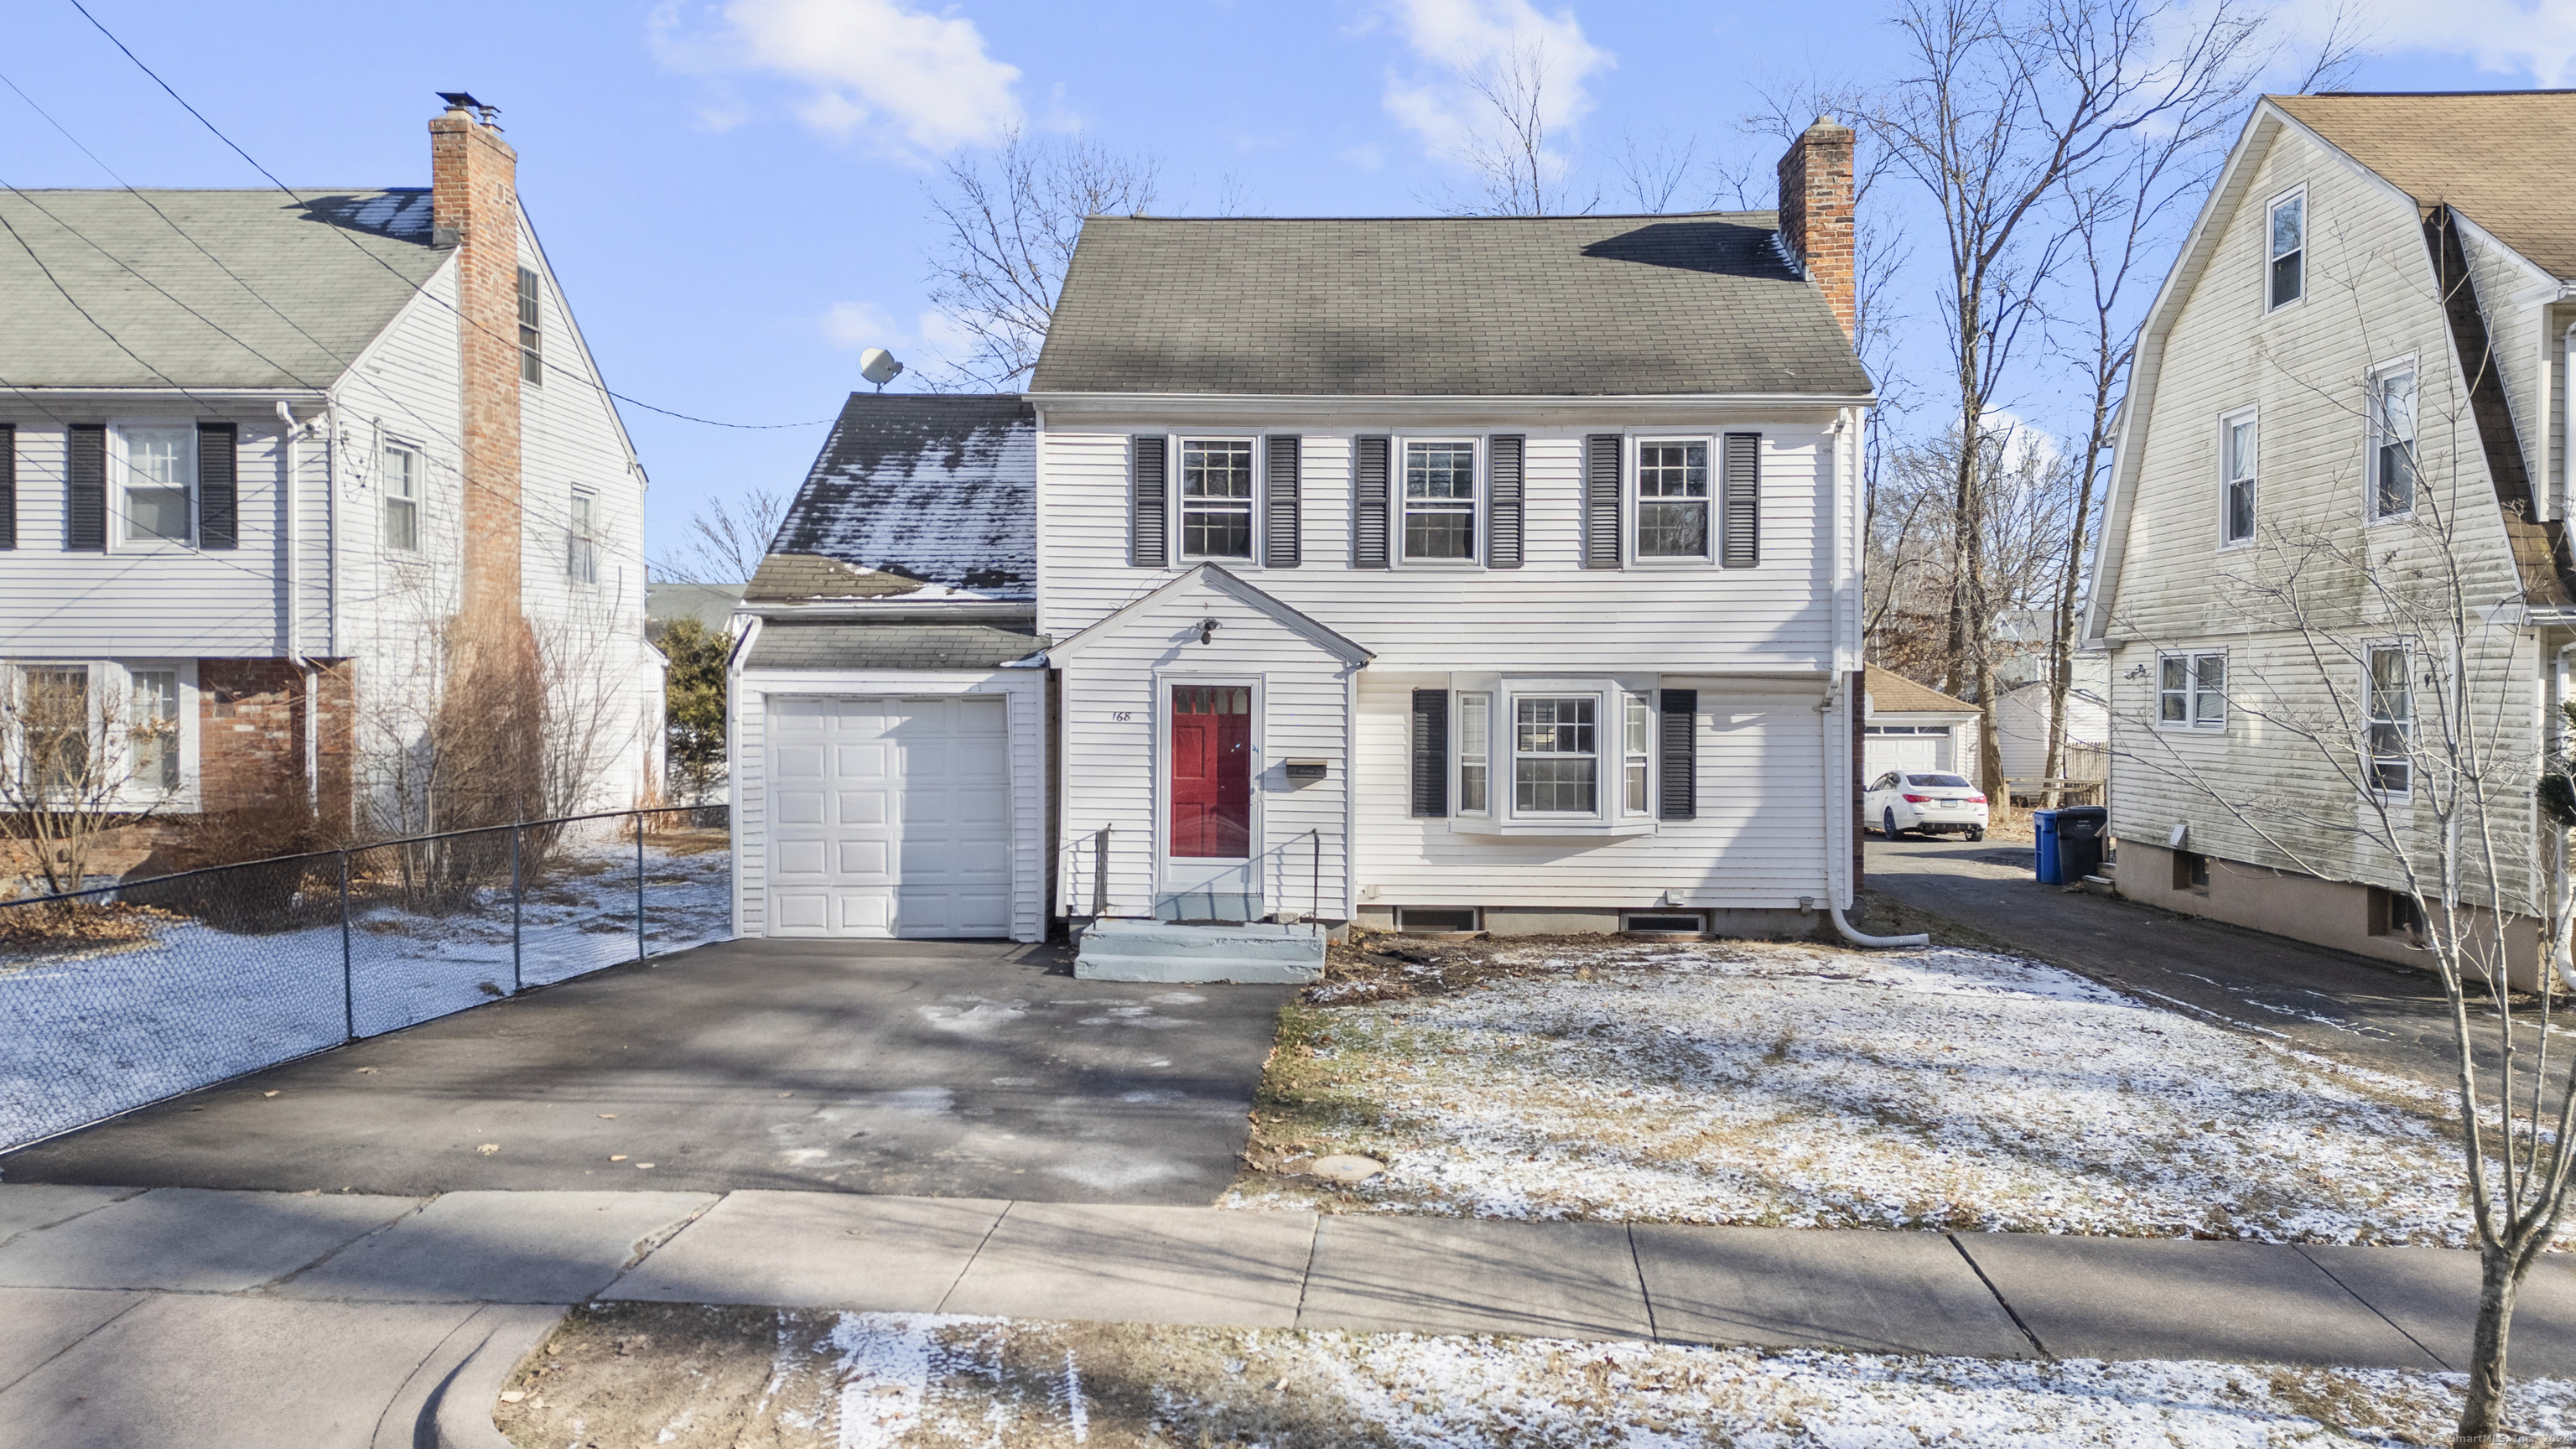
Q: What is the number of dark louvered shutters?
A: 11